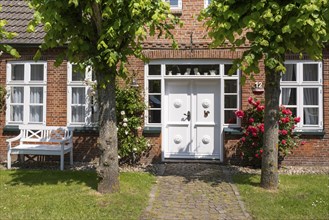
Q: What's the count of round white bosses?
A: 4